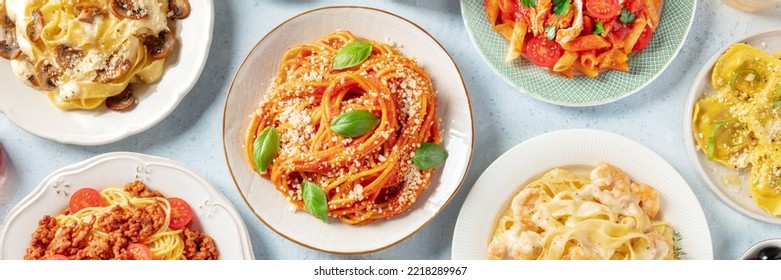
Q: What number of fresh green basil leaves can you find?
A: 5